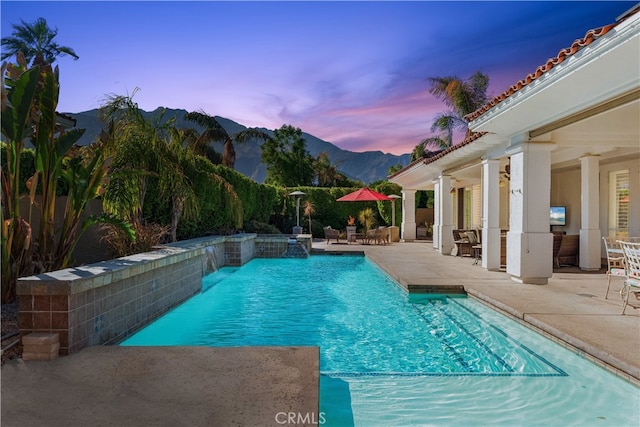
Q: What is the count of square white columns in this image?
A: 6